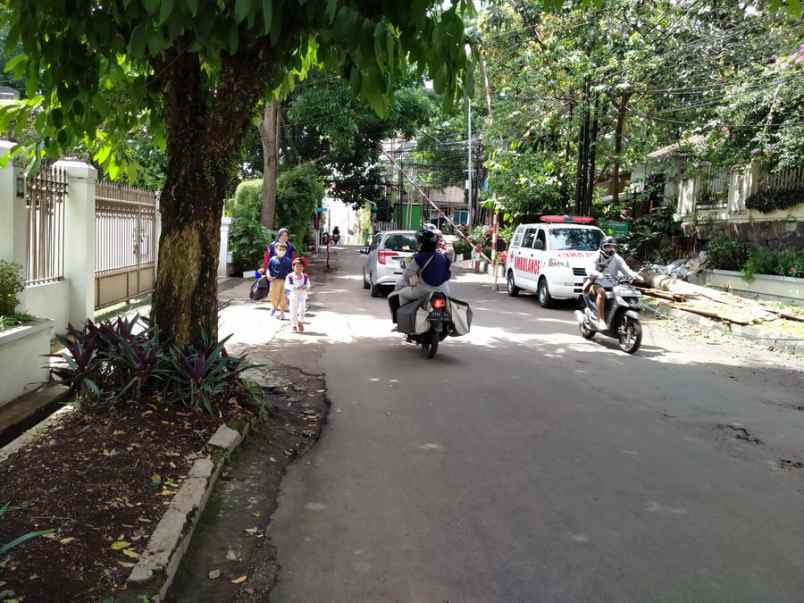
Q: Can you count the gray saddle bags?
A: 2